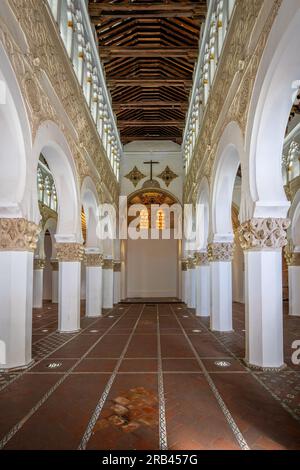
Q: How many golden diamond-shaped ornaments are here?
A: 2